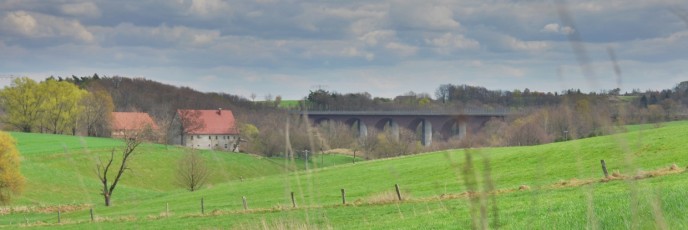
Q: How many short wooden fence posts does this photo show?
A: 9